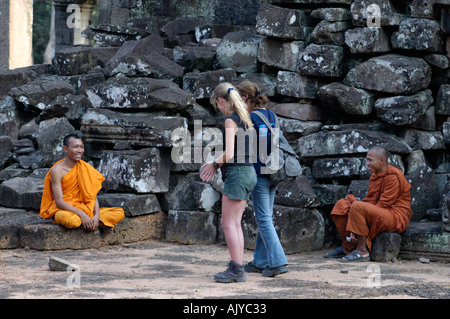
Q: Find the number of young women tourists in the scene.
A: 2